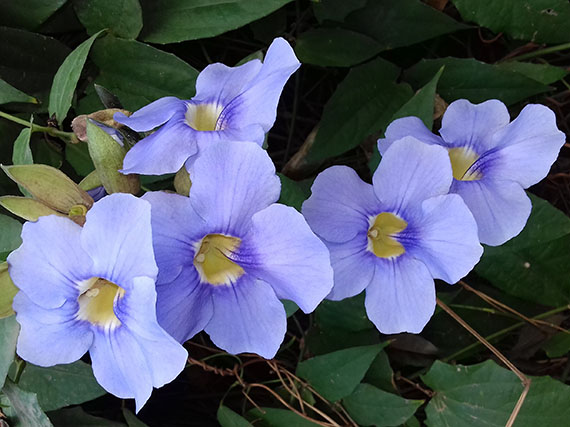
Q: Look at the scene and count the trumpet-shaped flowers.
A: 5